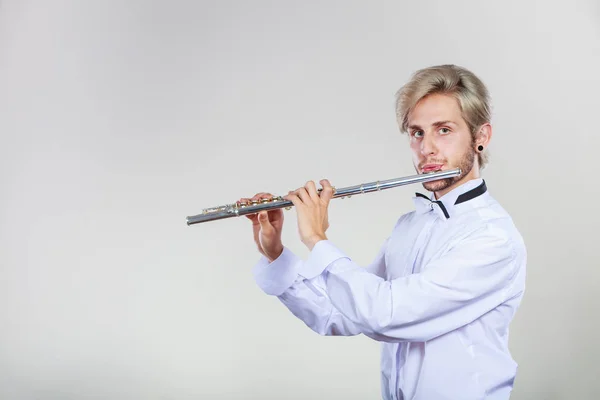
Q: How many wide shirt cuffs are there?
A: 2